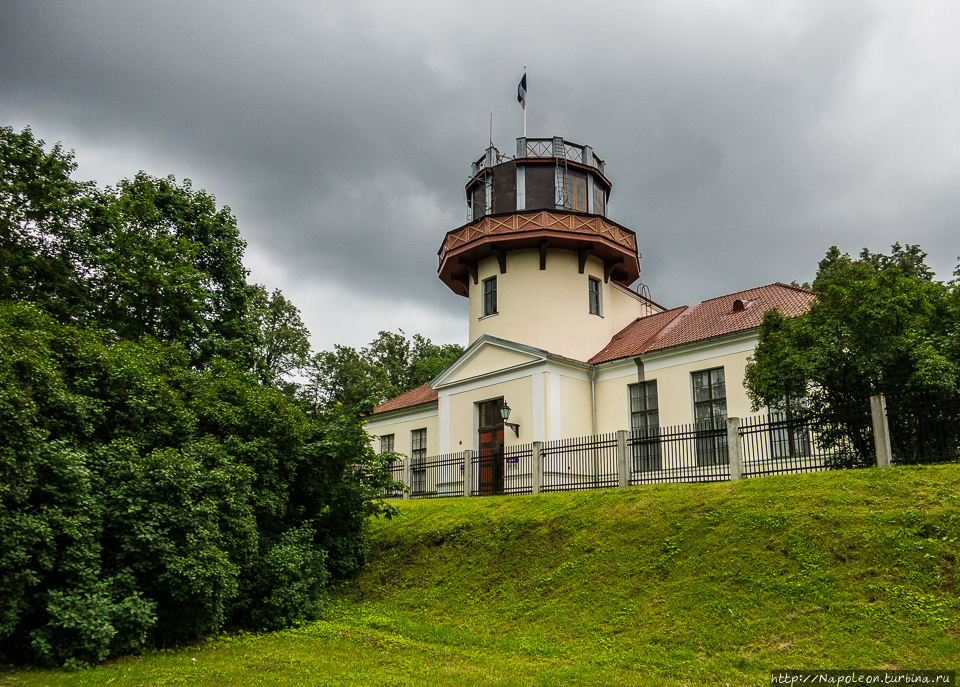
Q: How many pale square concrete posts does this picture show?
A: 6